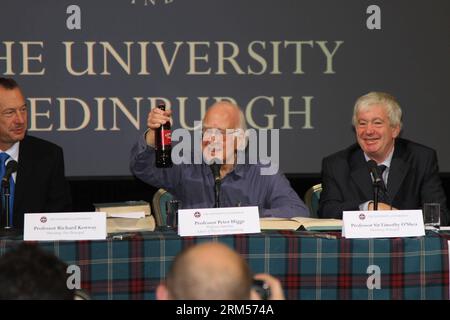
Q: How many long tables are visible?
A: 1